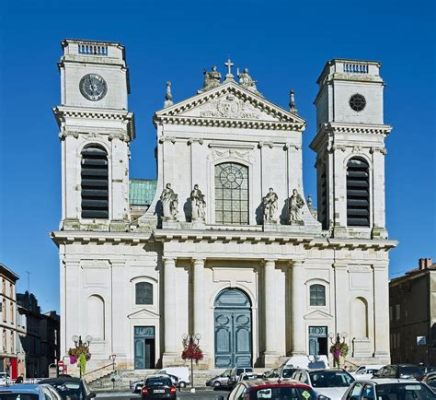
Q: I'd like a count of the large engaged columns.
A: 4